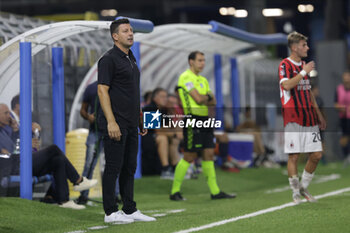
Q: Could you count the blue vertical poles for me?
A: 5